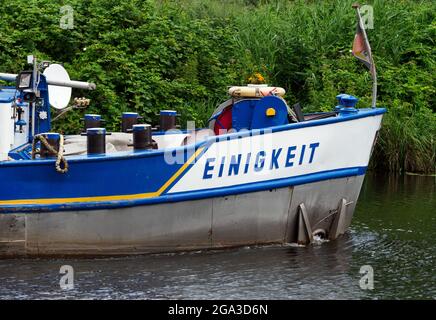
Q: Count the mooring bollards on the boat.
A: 6